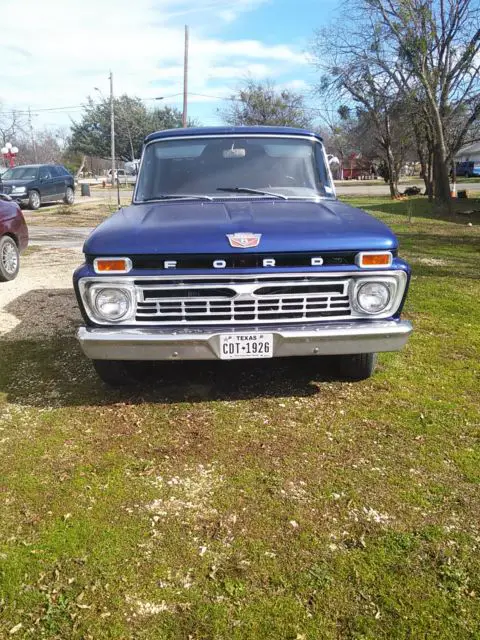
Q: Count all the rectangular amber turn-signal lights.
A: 2